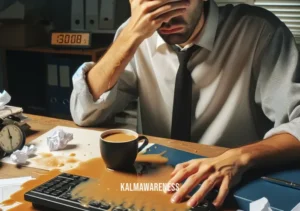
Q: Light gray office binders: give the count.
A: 3